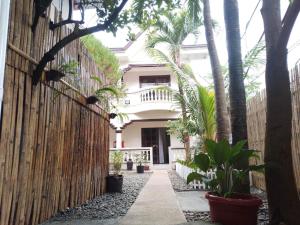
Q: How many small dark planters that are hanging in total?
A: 3